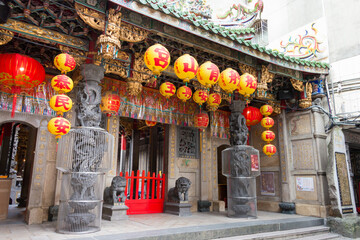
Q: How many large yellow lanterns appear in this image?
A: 5